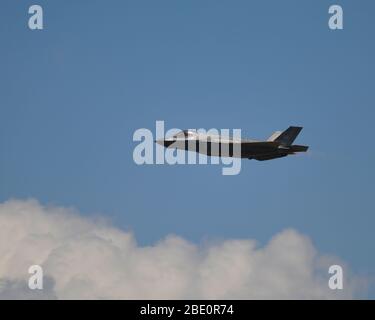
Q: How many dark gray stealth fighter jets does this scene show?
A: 1